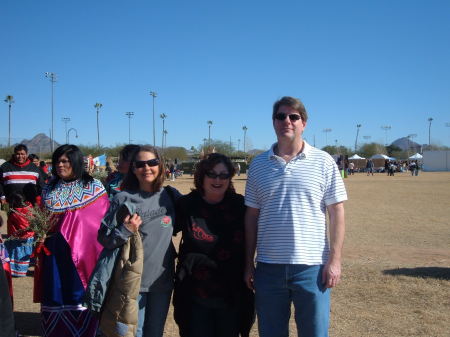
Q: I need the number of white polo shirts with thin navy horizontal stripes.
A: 1